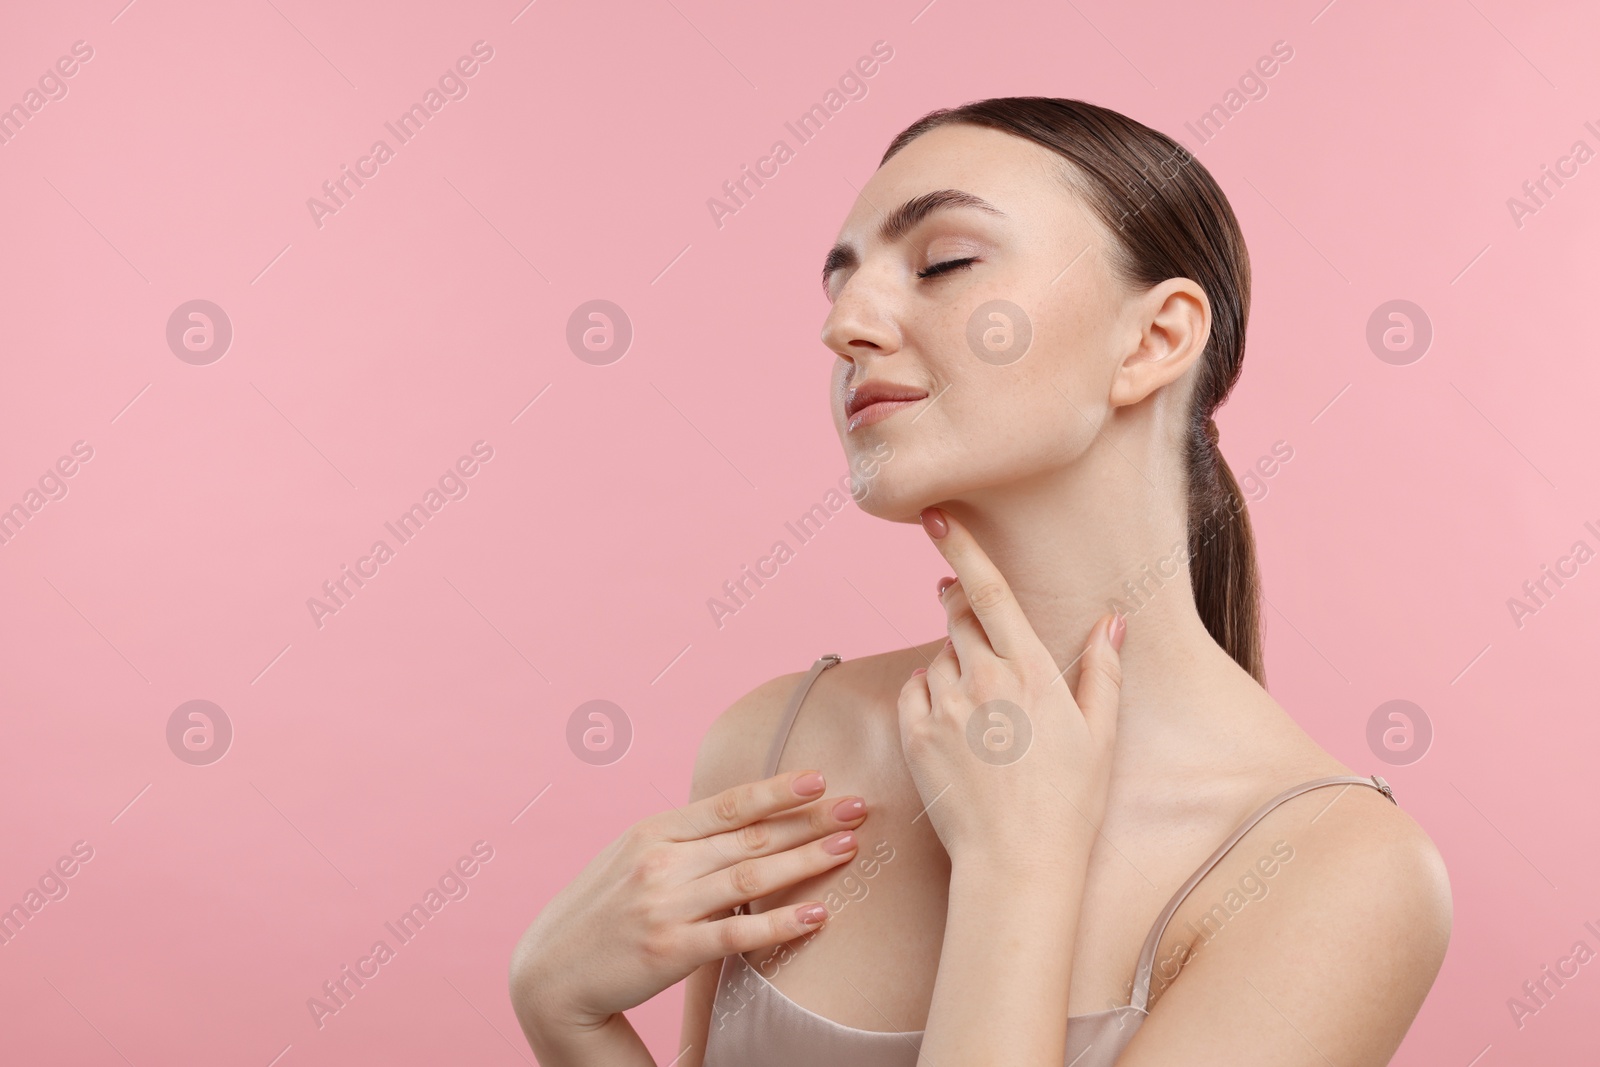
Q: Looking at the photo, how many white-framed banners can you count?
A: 0